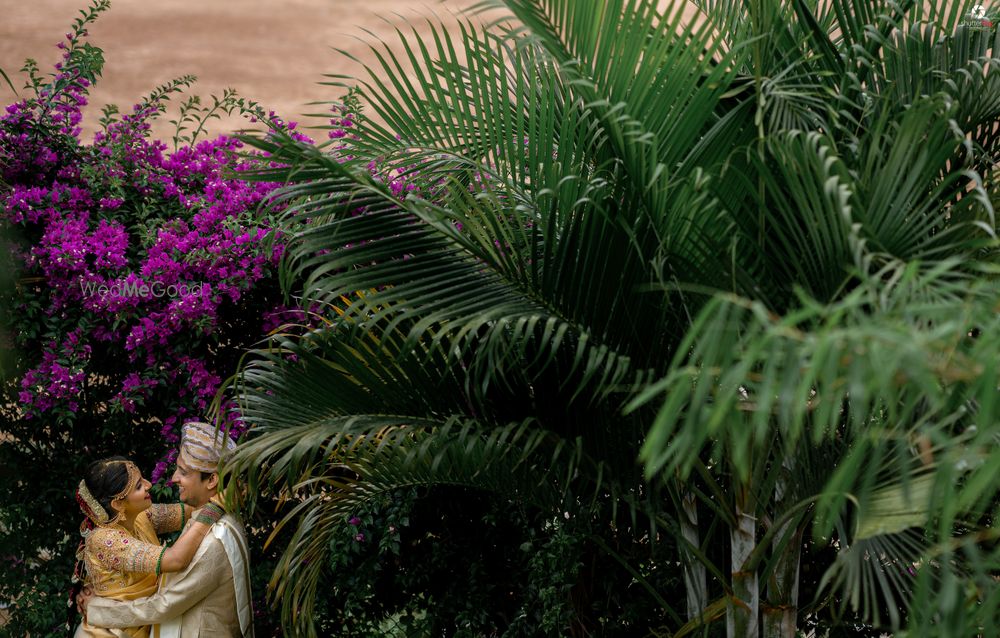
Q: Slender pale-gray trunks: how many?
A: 3